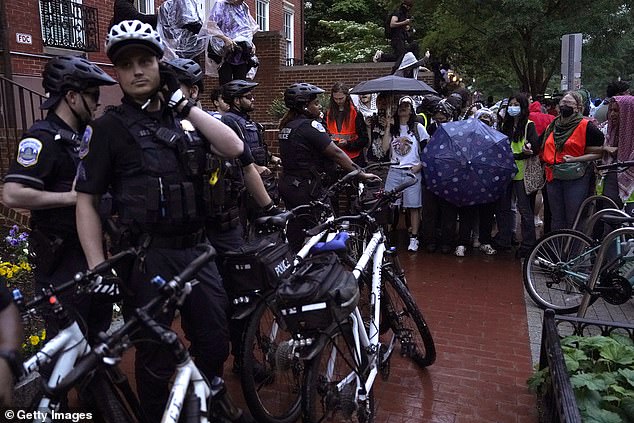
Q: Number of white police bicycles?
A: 4